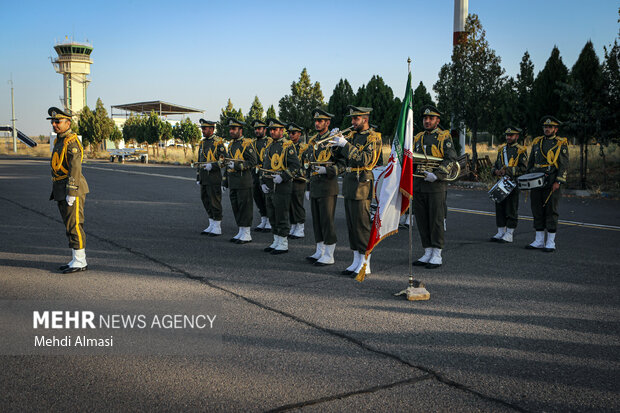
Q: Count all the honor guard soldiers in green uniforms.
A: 11